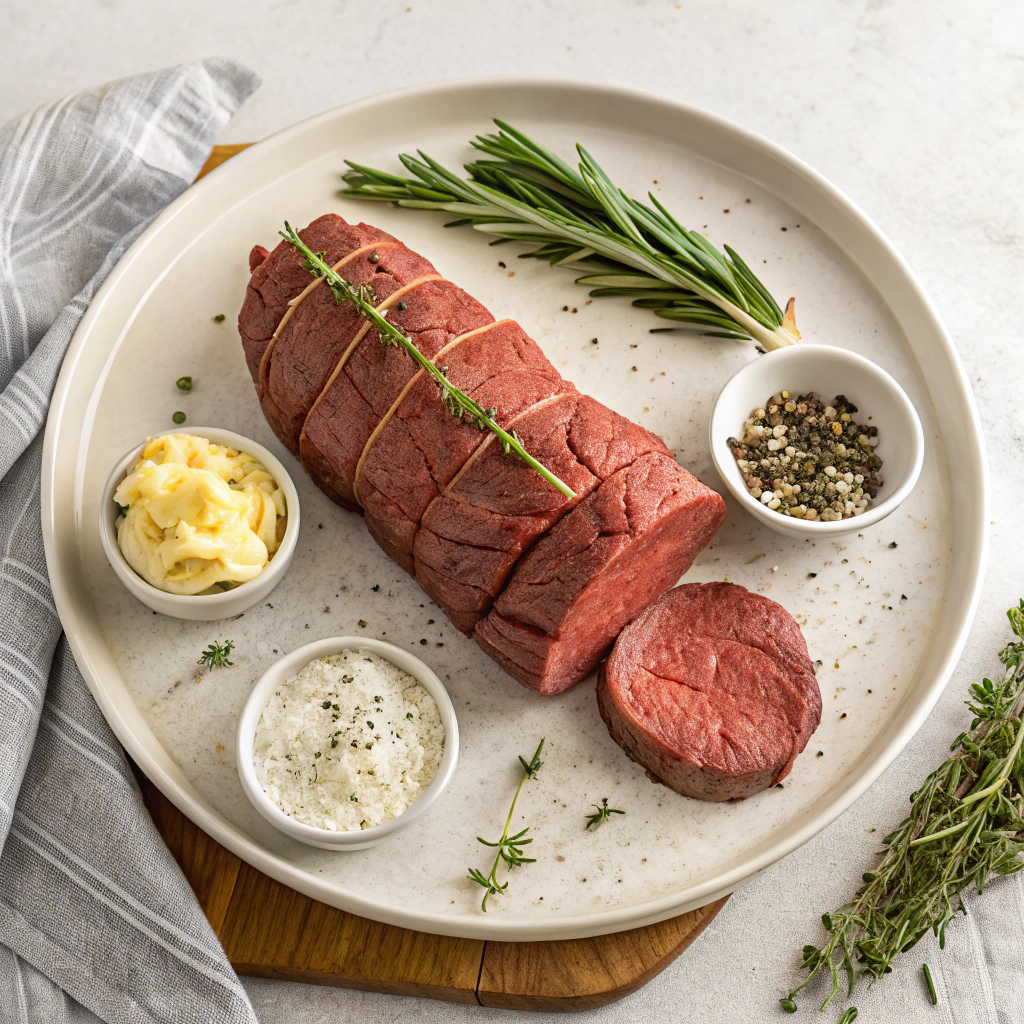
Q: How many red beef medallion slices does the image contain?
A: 1